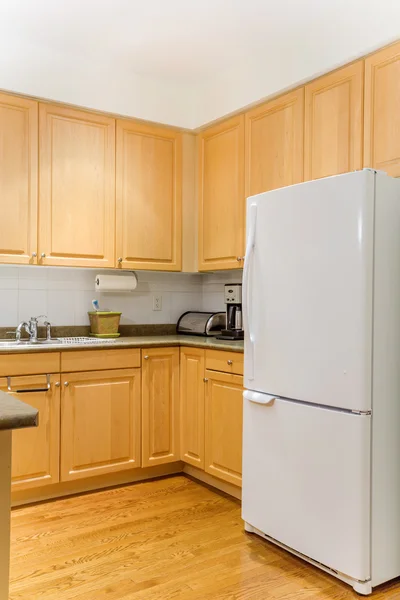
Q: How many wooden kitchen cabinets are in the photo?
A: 12